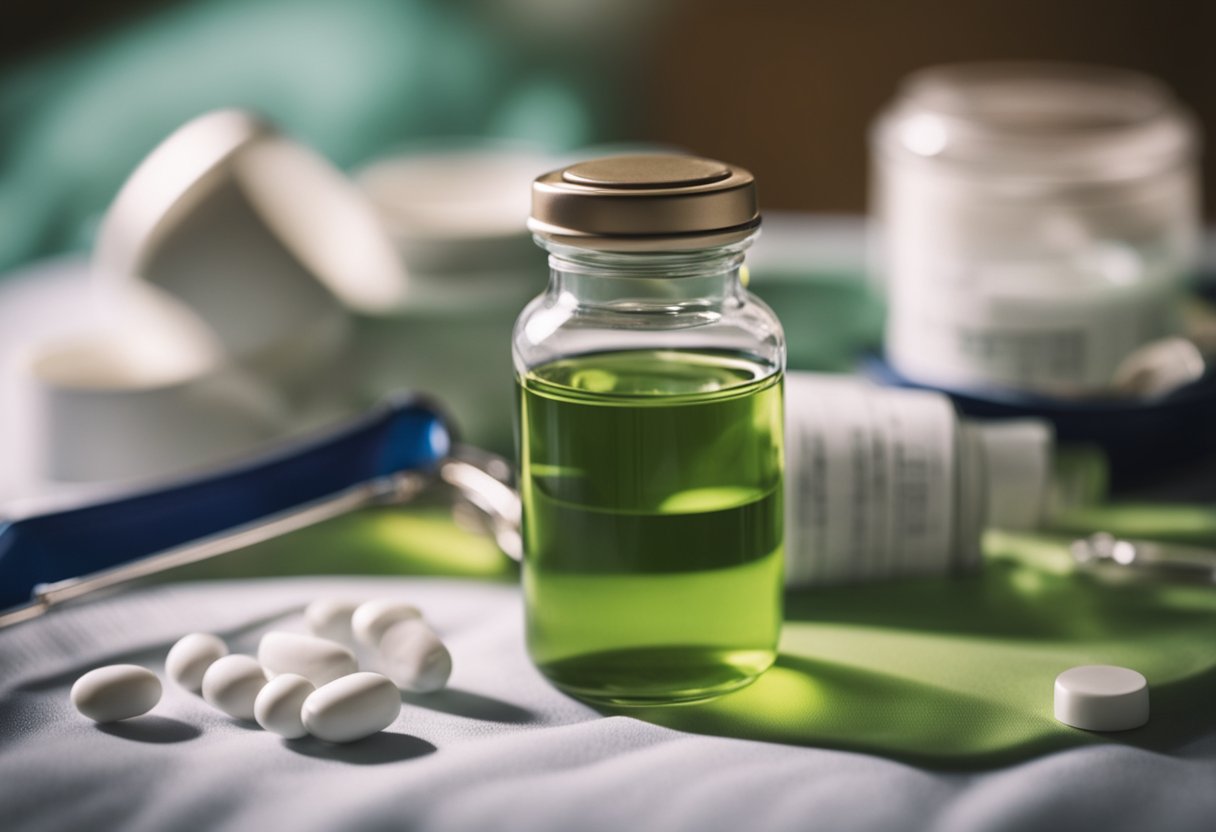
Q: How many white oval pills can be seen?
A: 9